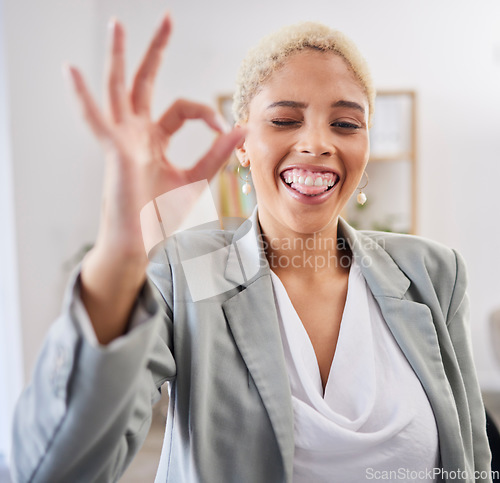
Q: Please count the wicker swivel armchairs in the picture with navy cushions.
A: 0